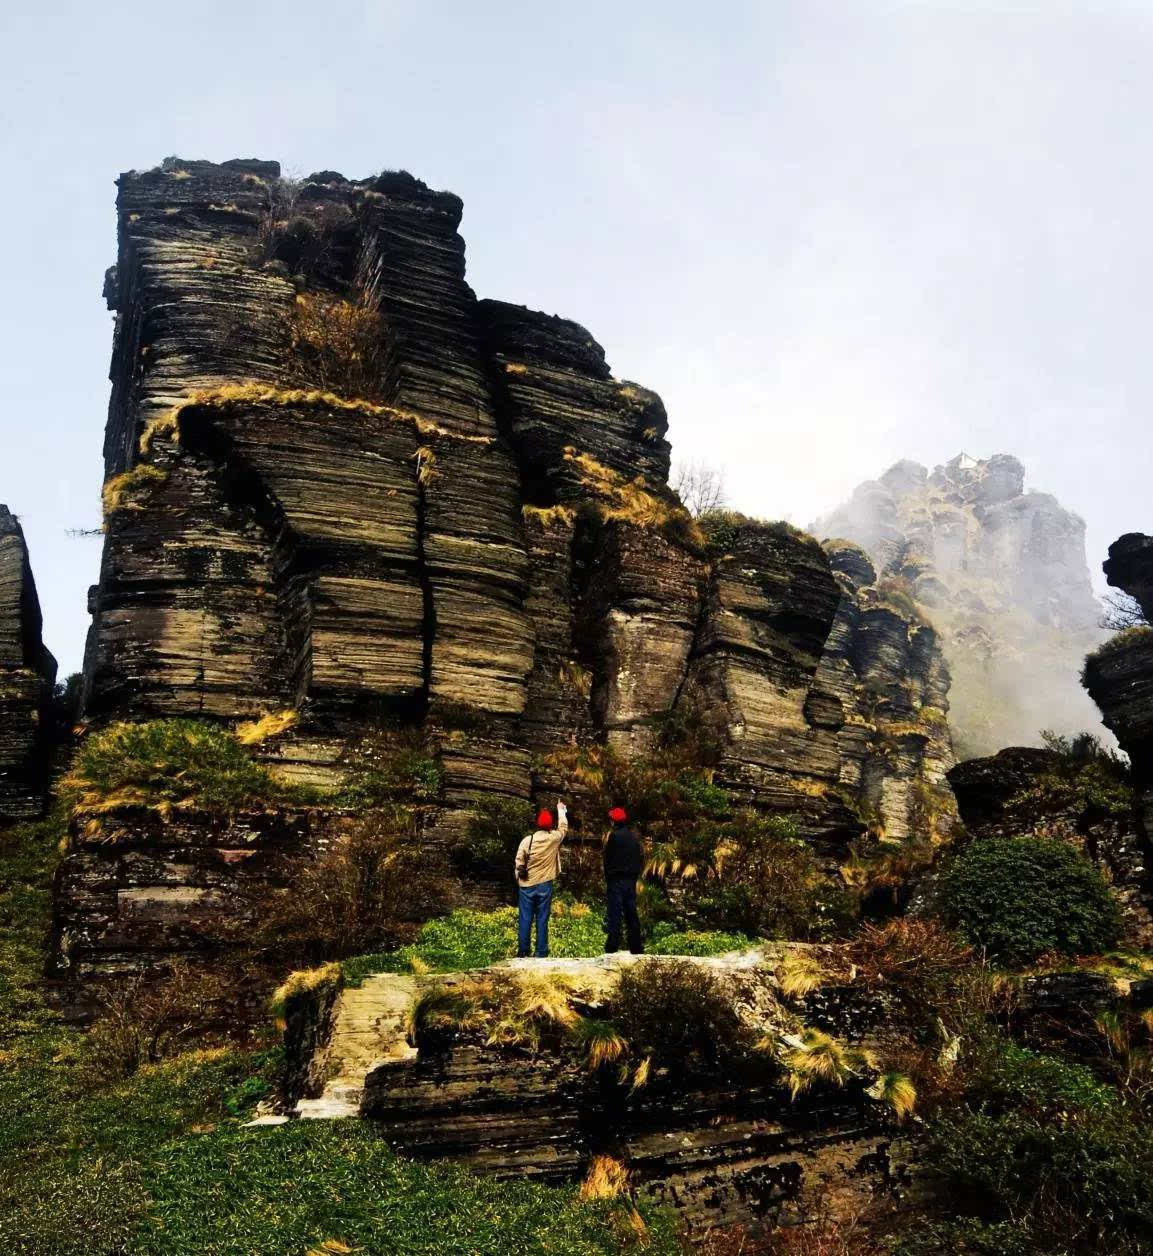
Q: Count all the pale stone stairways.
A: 1